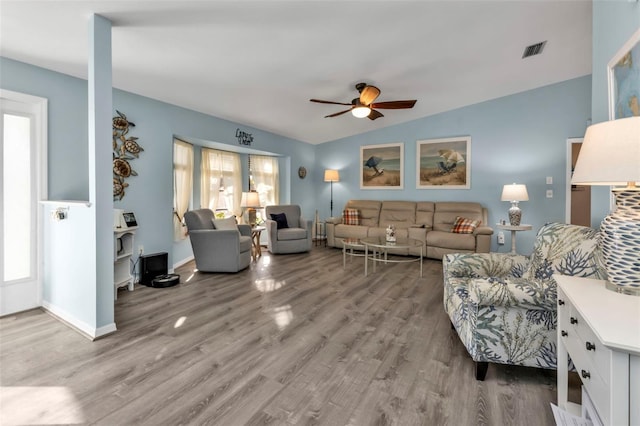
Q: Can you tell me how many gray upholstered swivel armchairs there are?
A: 2